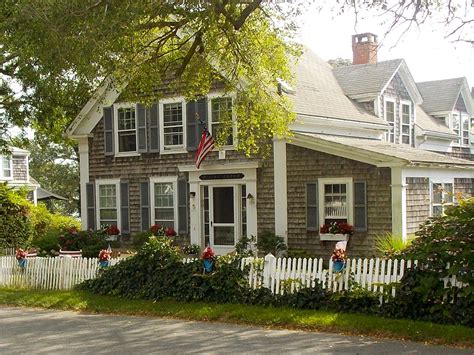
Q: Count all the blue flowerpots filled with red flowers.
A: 4